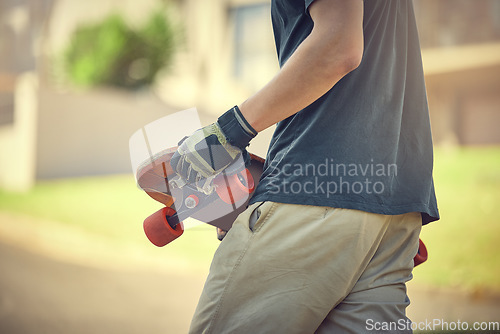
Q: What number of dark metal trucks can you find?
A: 1